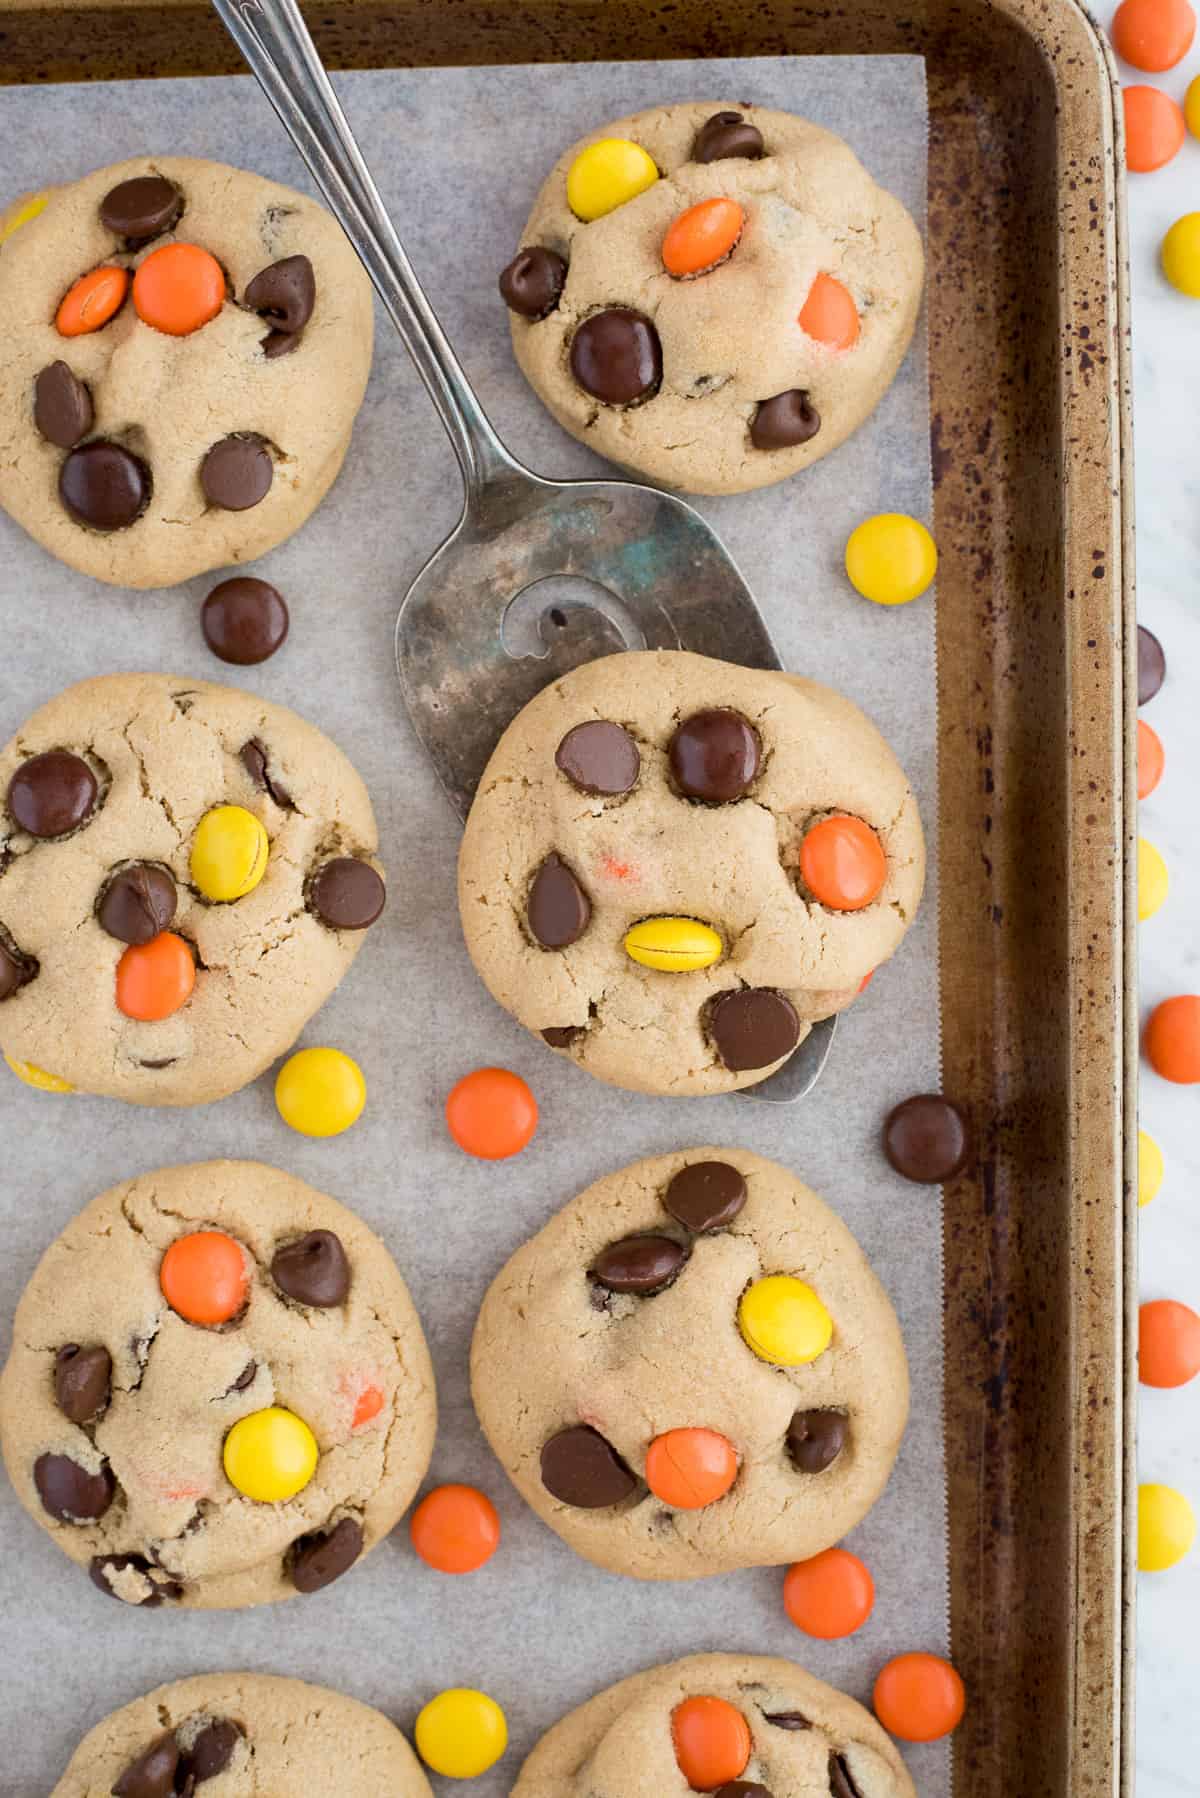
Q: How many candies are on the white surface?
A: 11